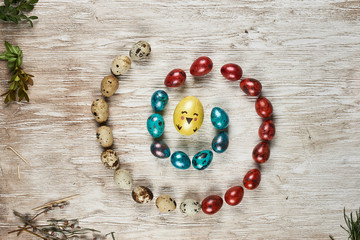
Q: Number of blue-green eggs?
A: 7